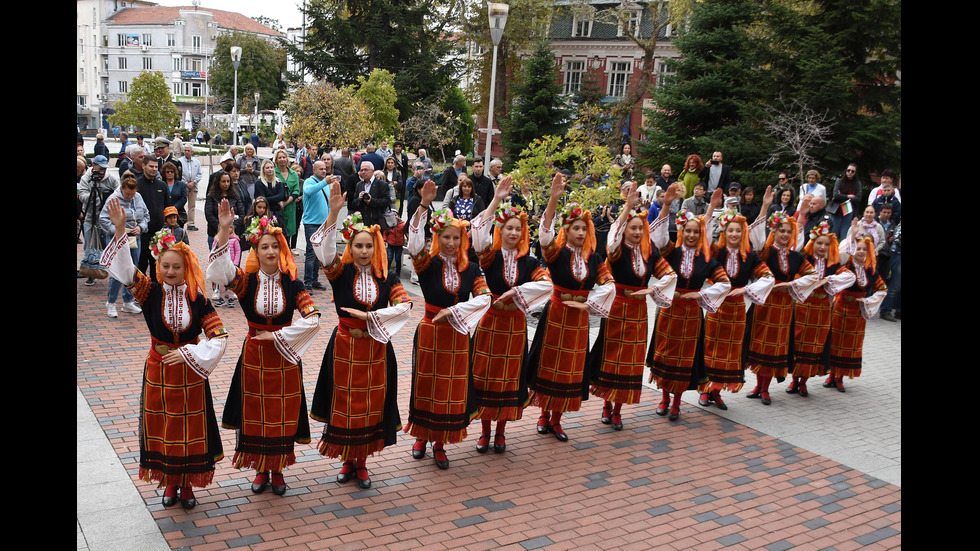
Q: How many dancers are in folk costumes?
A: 12